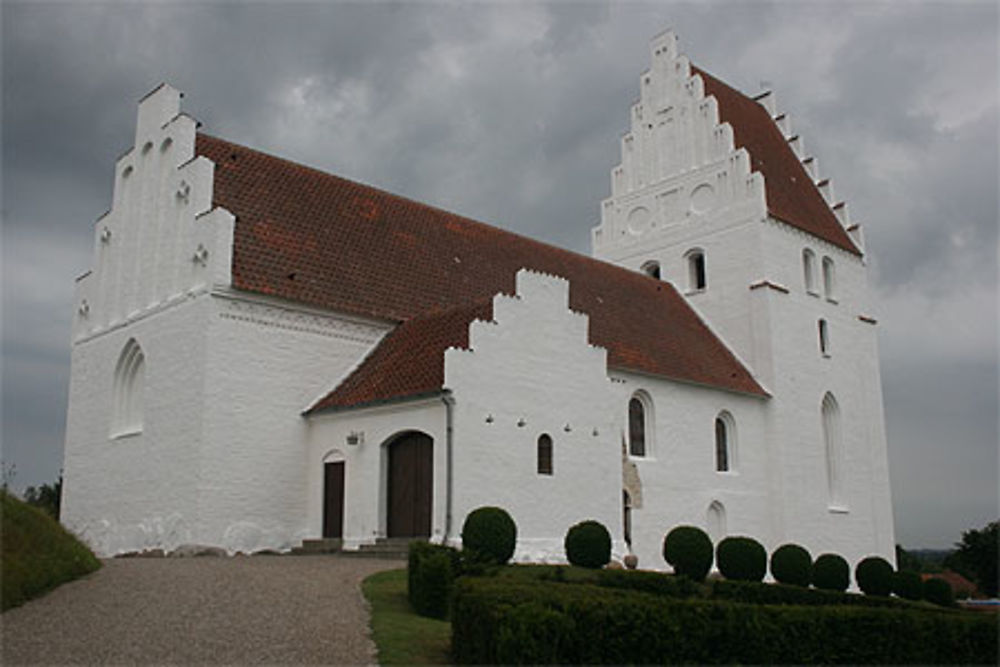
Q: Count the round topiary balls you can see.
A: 9